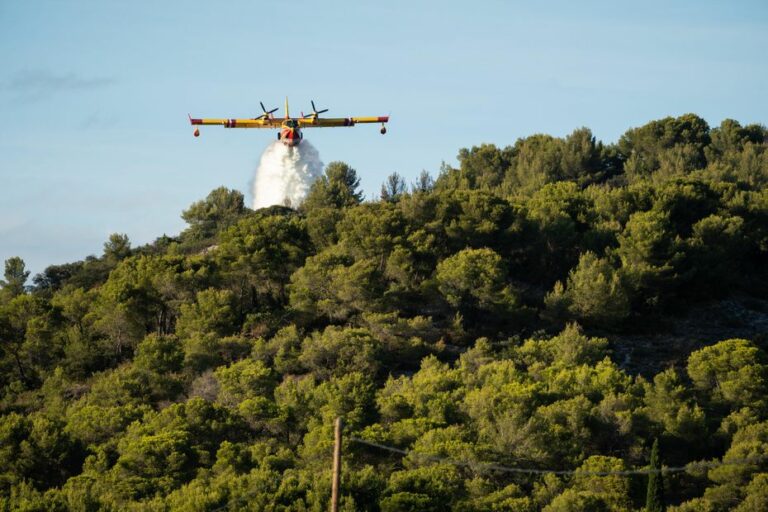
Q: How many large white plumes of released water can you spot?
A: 1